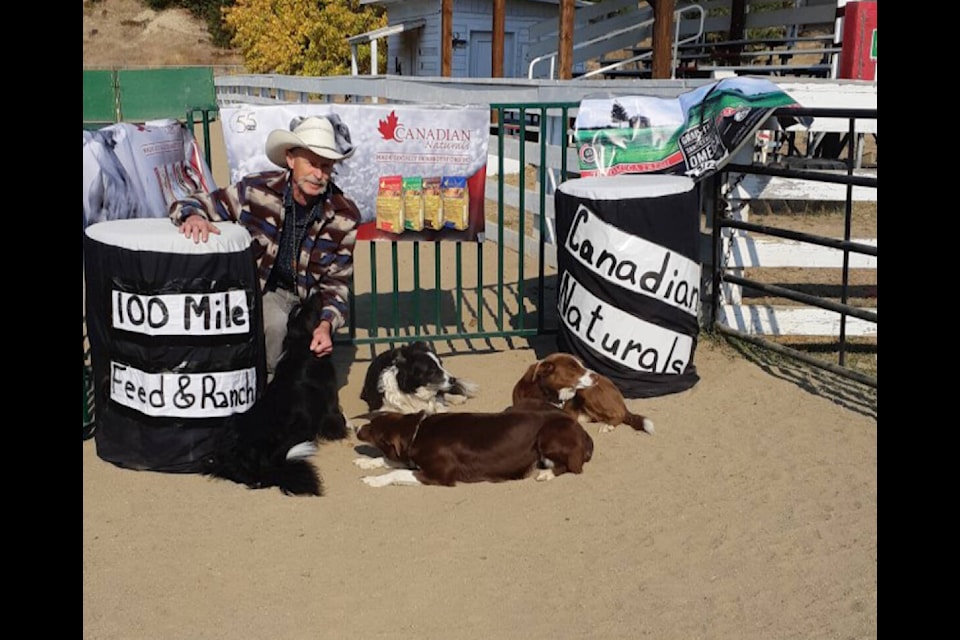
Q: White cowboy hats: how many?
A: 1